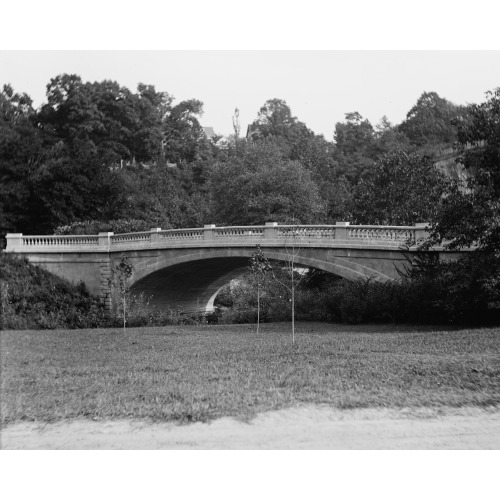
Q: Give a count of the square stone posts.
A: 7